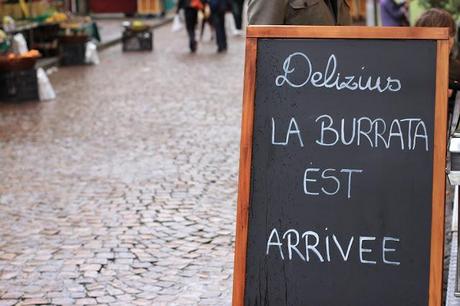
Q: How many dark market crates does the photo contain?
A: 3